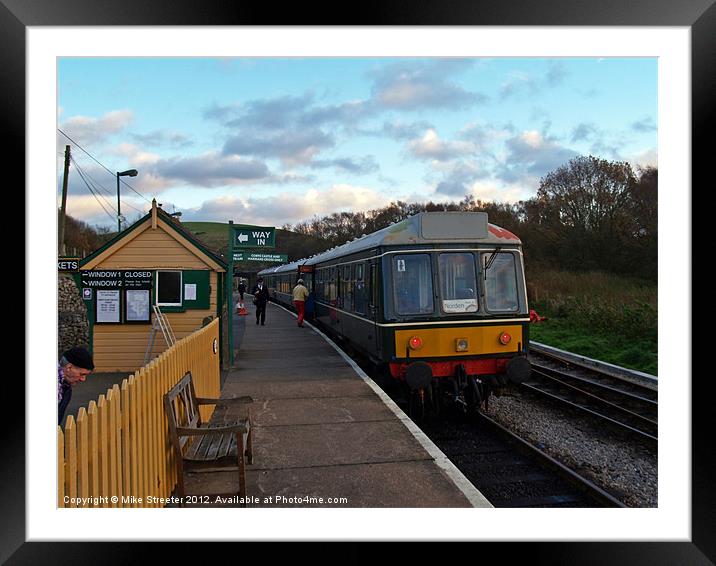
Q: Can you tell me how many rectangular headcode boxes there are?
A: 1